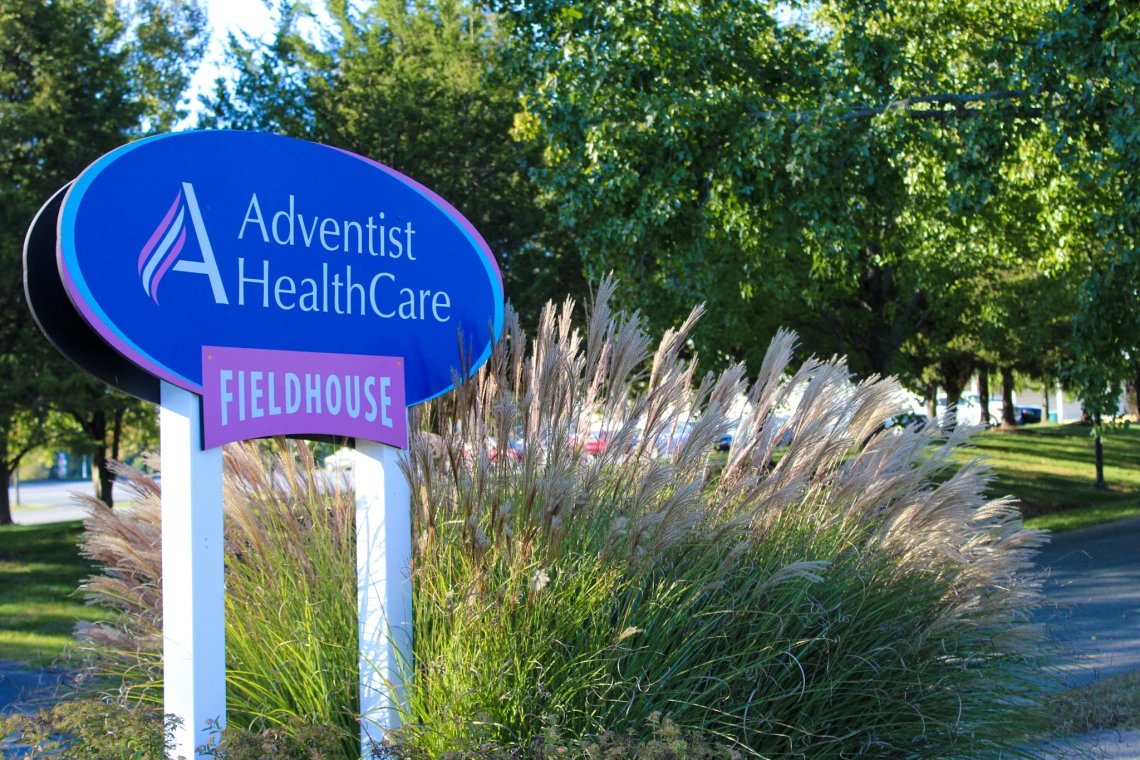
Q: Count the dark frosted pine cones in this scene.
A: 0